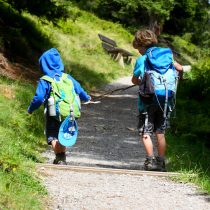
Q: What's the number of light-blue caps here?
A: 1